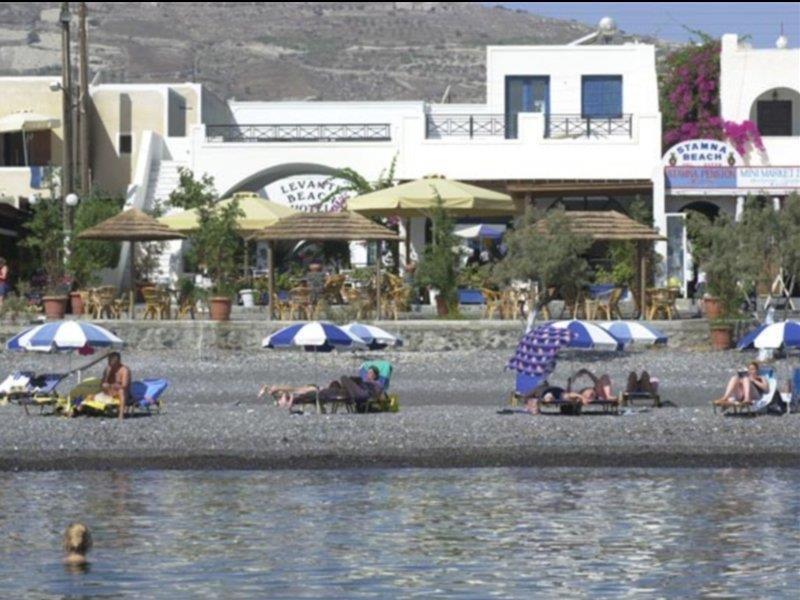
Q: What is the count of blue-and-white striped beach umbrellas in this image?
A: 6